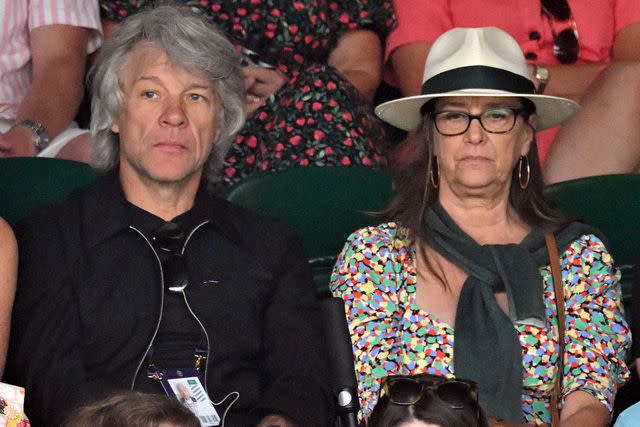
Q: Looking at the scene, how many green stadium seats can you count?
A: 3